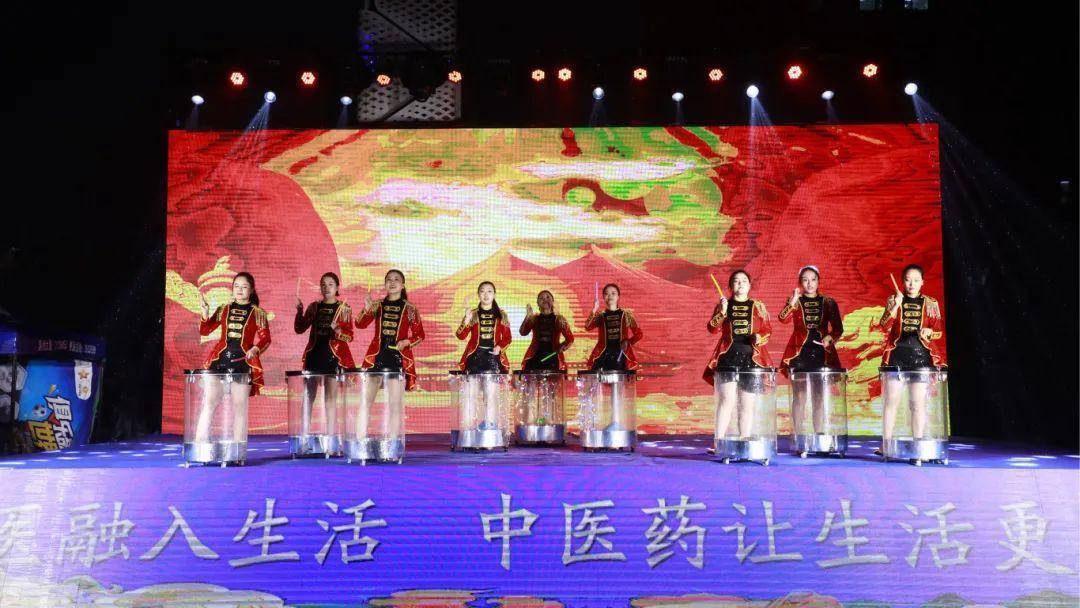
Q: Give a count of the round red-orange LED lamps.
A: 10